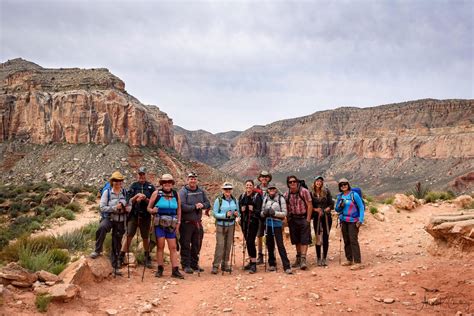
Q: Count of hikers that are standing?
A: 11